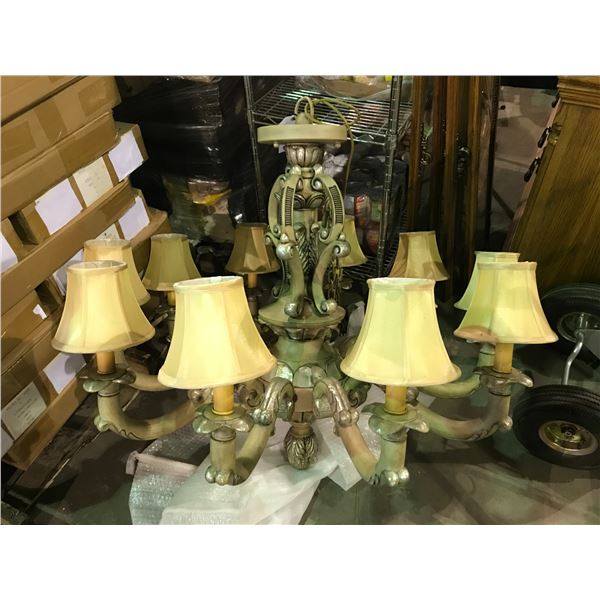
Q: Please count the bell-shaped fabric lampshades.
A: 10